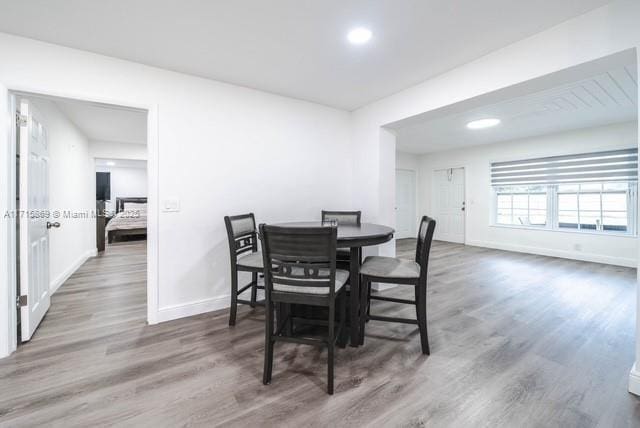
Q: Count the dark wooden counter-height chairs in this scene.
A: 4